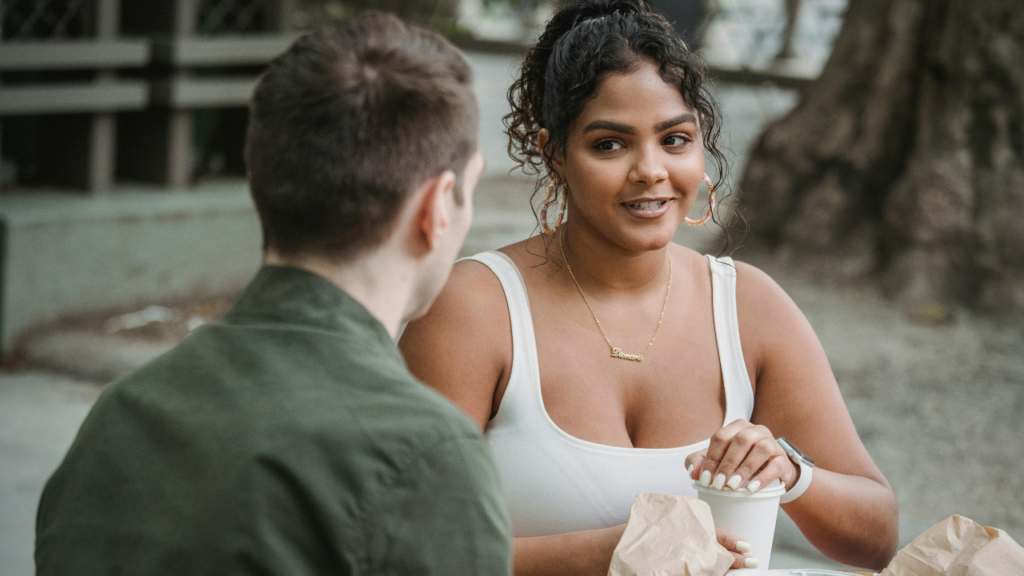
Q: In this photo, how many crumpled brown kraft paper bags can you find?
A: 2